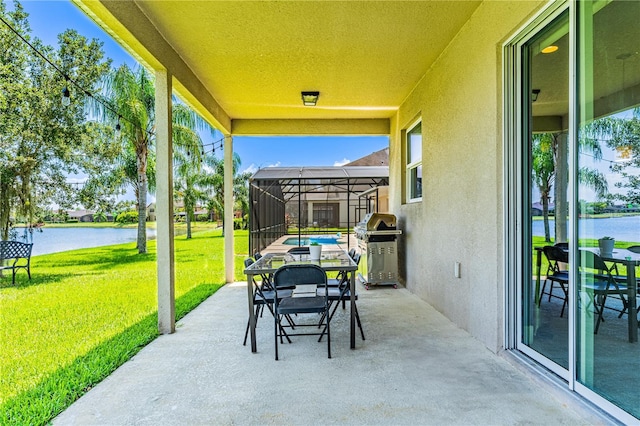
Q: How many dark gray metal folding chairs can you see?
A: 6